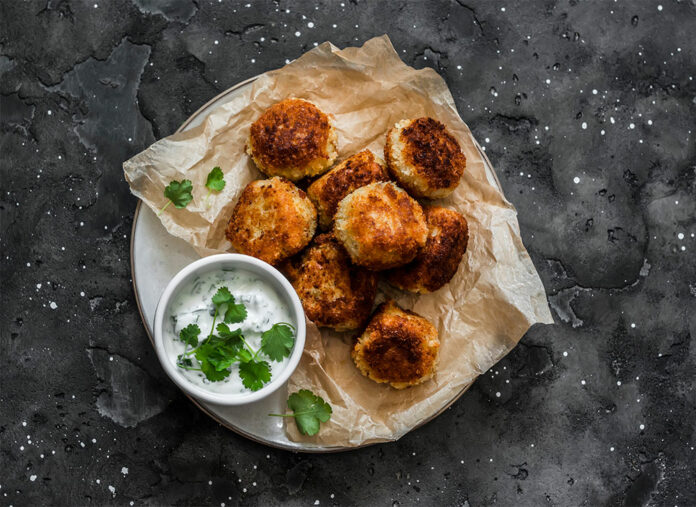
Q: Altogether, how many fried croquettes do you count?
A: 8